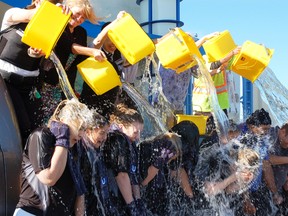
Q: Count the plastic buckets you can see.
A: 7